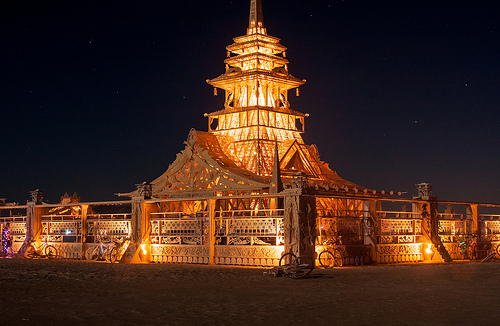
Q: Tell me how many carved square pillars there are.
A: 4